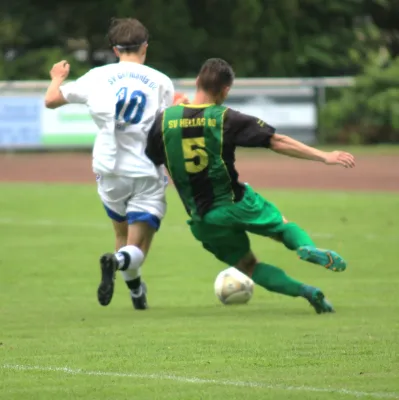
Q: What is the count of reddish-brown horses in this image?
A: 0